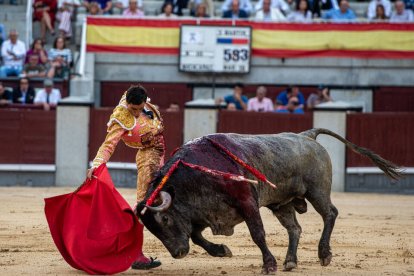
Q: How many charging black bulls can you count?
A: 1